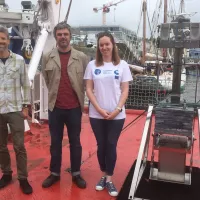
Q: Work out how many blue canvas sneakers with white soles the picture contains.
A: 2